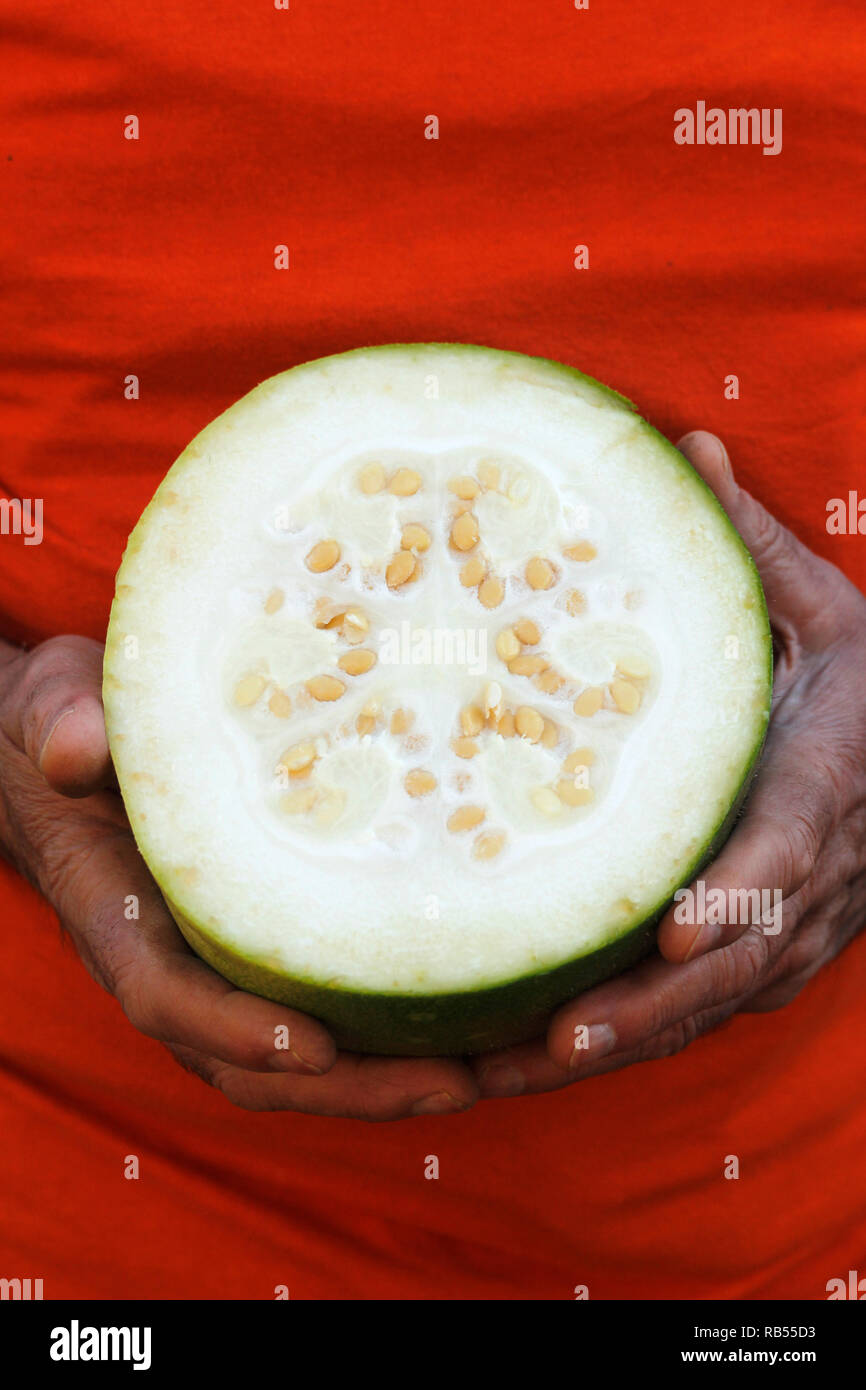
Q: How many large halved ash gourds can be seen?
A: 1